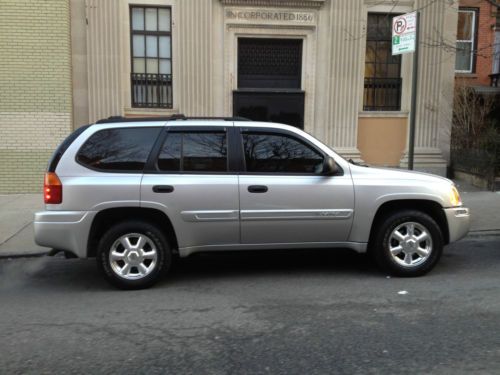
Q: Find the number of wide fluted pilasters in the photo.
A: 4